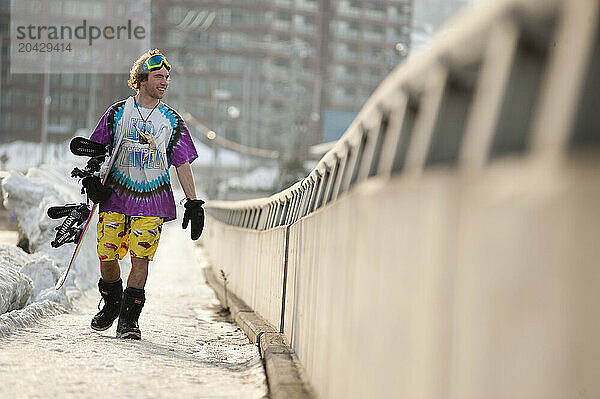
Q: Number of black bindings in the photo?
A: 2